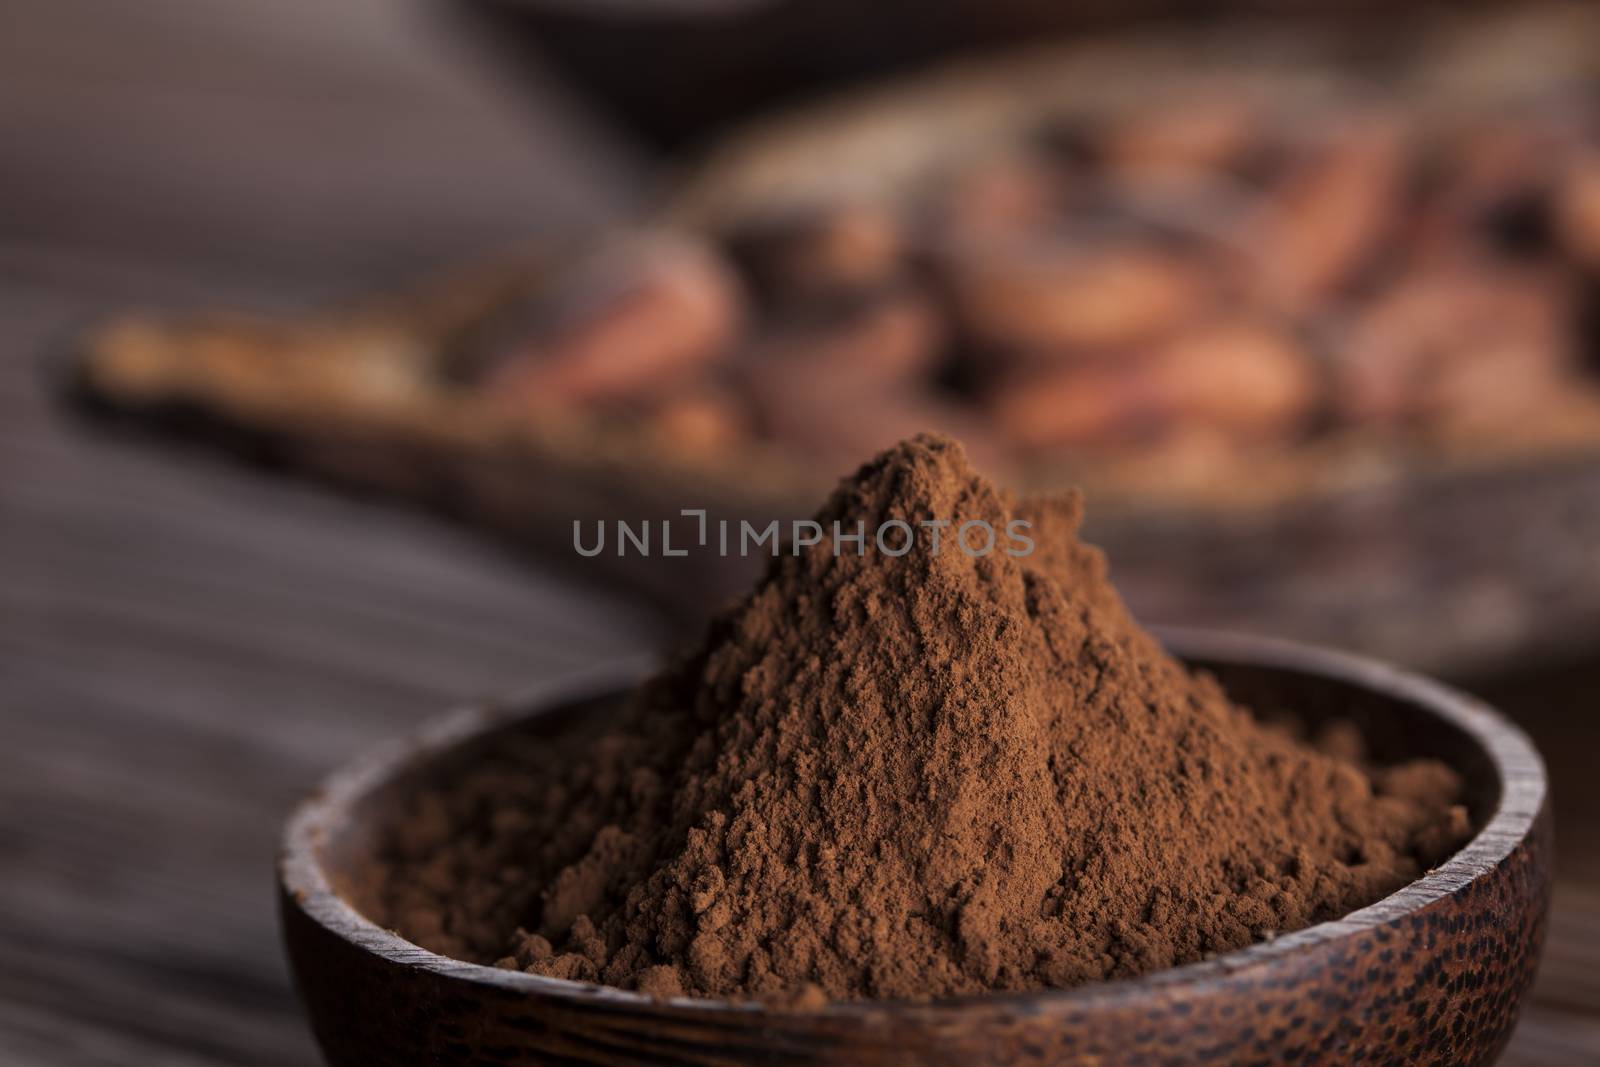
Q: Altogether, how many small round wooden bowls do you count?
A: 1